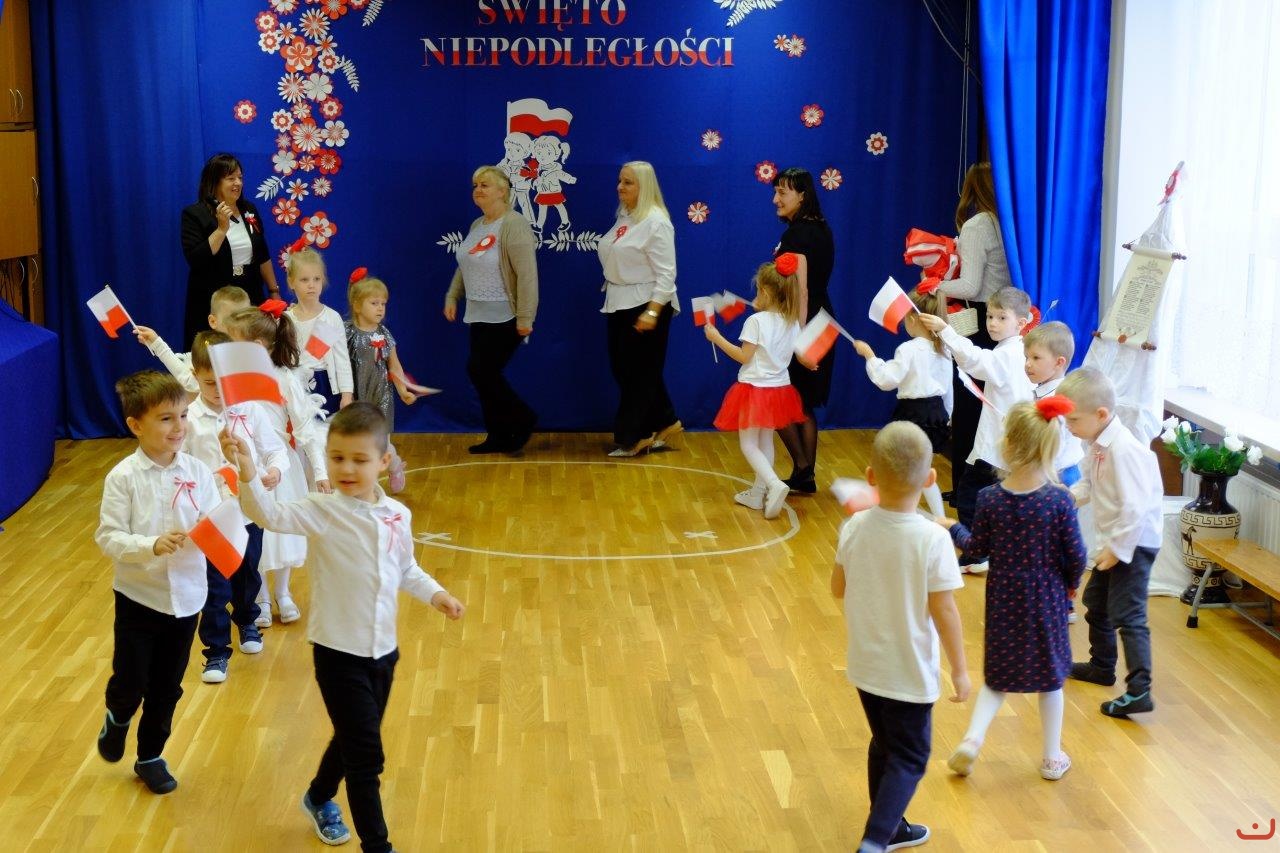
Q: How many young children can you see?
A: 14